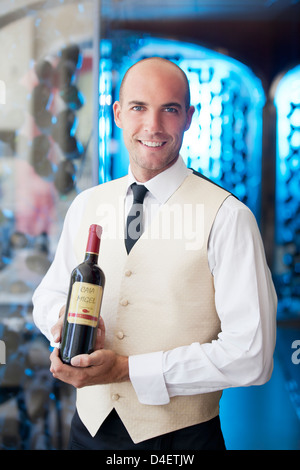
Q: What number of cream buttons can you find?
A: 4